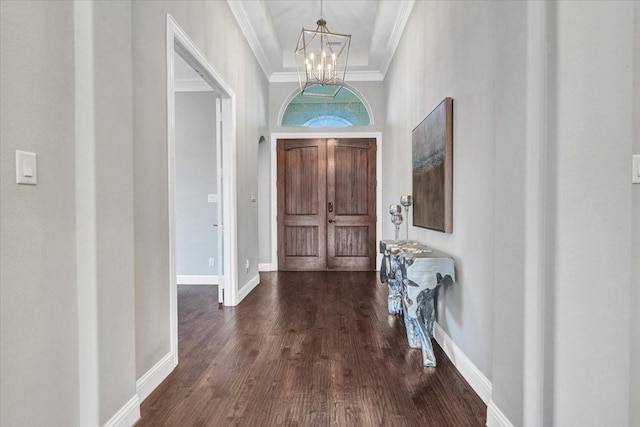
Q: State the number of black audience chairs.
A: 0